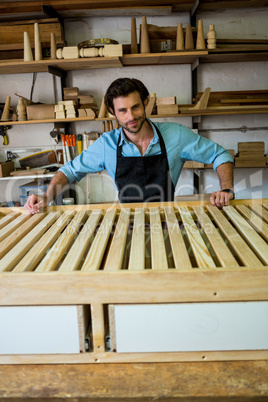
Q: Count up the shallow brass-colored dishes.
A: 0